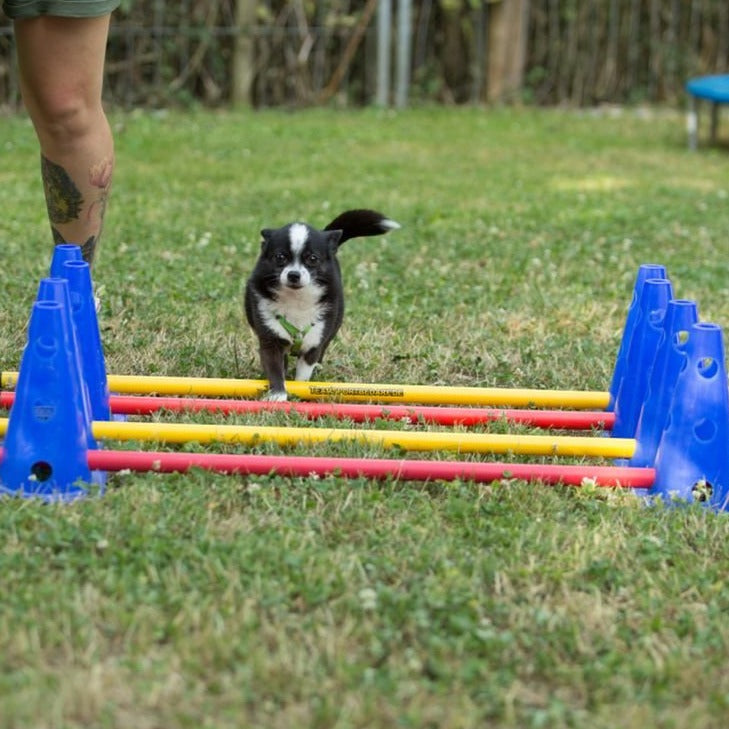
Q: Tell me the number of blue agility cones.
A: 8